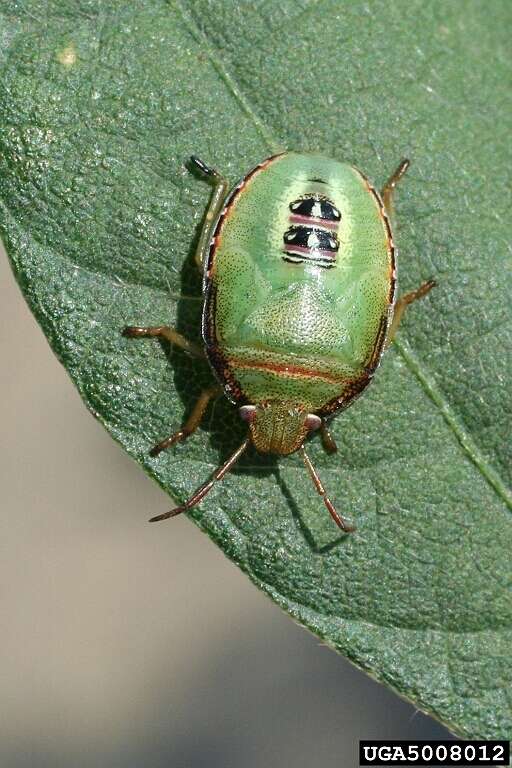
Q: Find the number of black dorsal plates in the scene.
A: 2